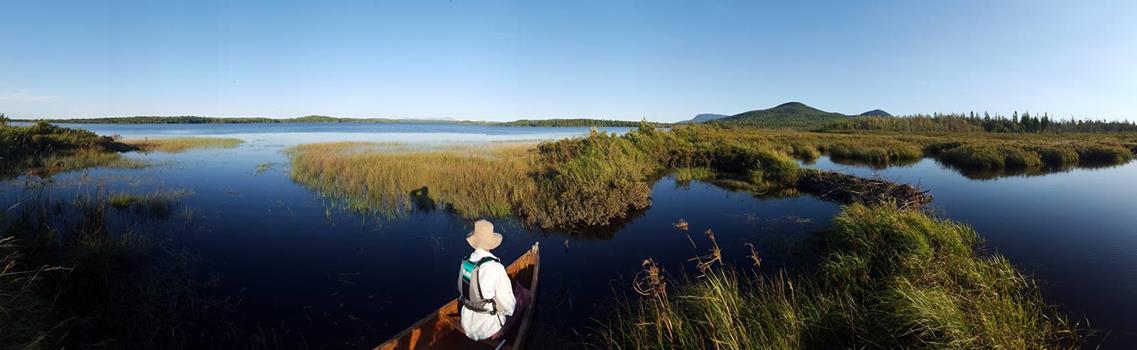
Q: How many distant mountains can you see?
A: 3